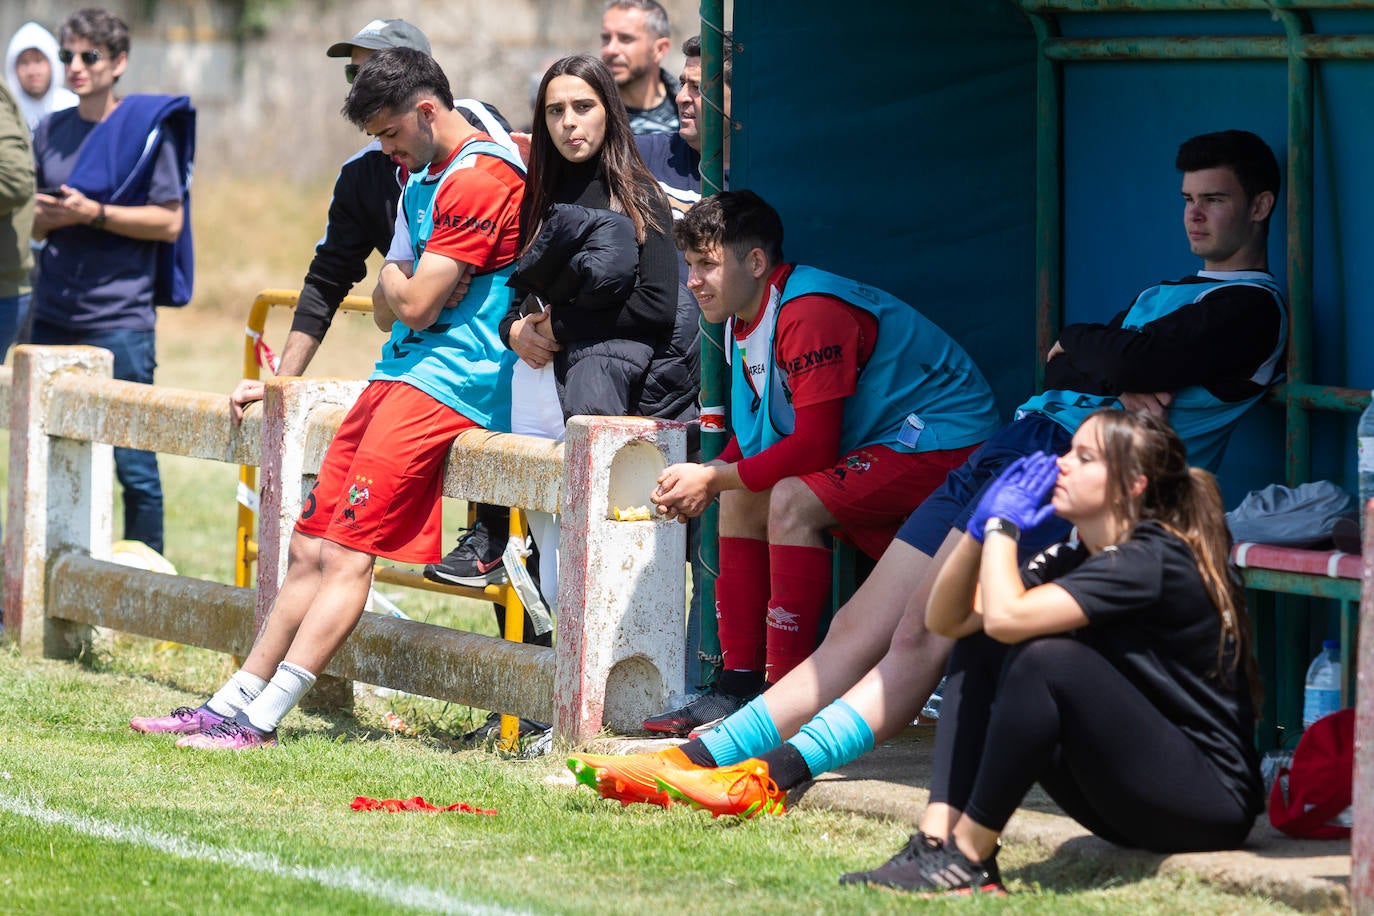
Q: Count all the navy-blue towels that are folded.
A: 1